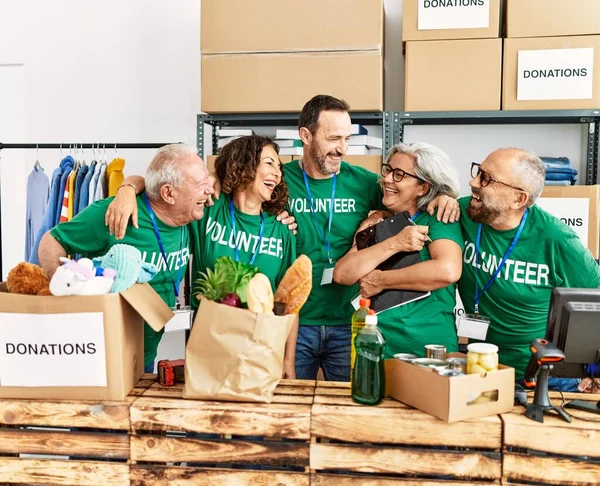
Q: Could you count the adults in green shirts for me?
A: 5